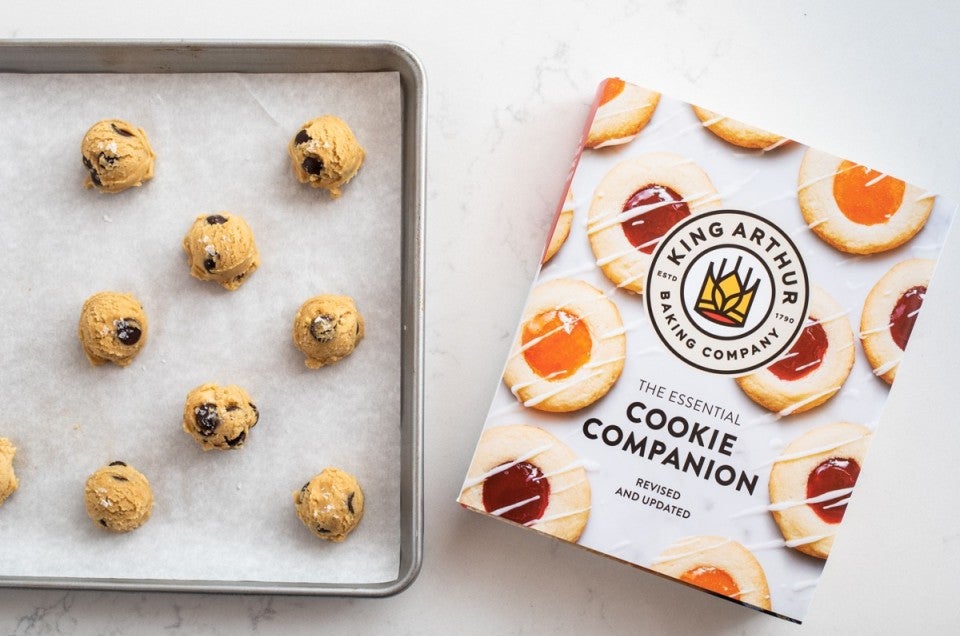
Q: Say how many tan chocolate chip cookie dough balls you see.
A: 9